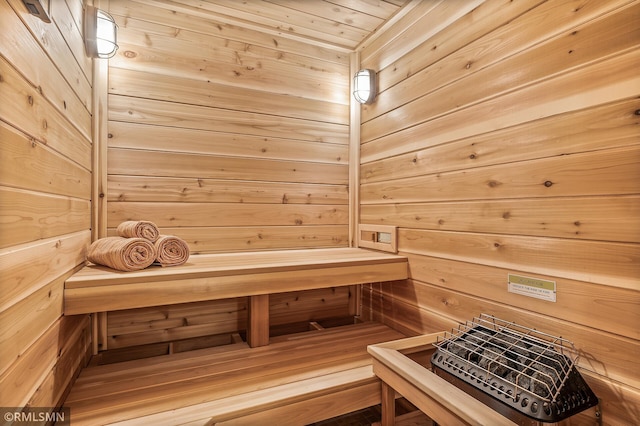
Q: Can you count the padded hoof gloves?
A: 0